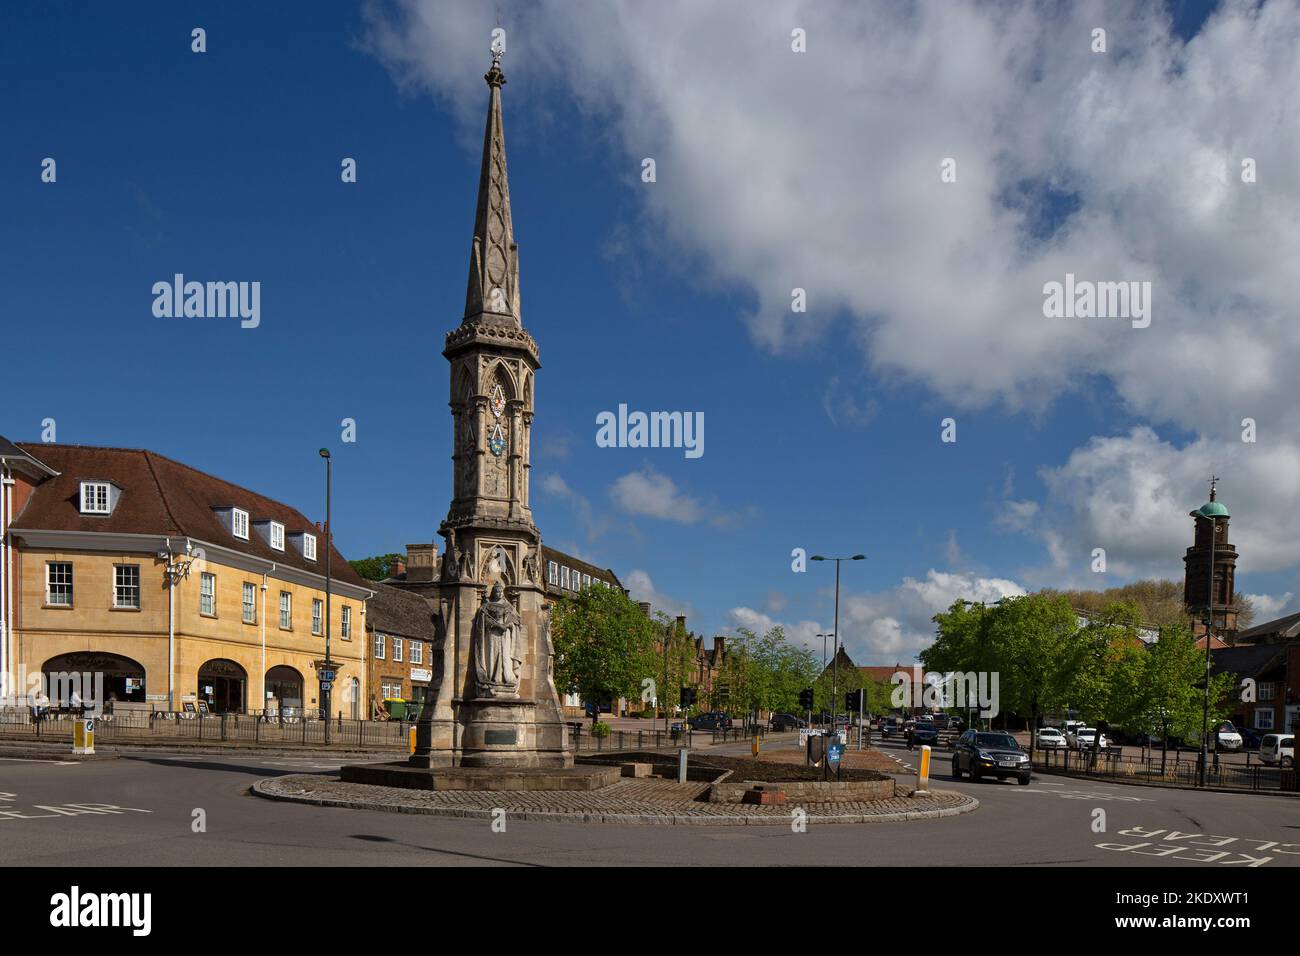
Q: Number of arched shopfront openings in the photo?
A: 3